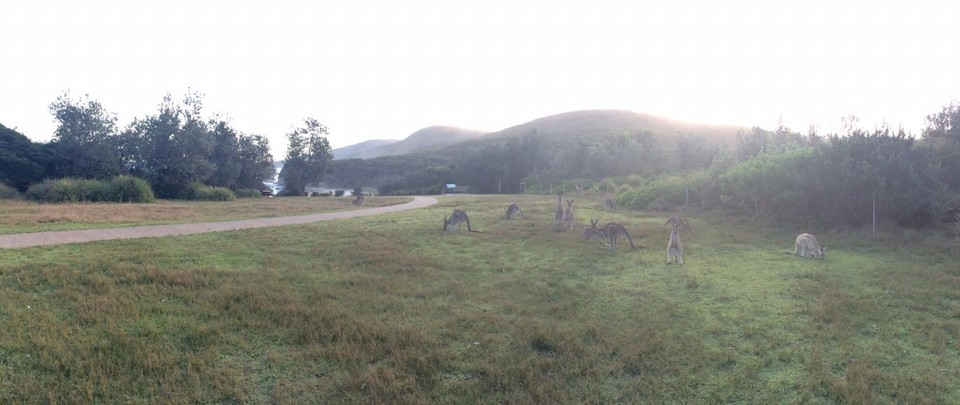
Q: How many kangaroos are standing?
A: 3